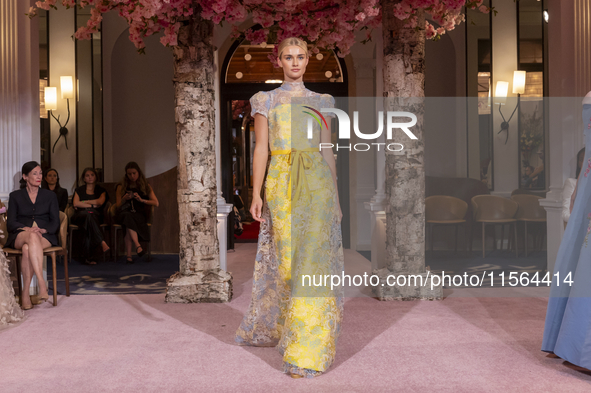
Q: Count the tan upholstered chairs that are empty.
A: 3